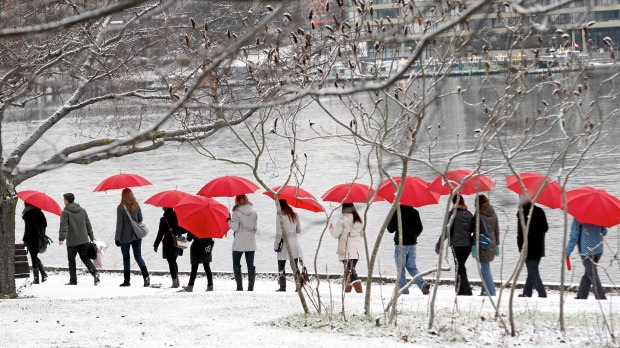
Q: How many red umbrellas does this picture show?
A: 11